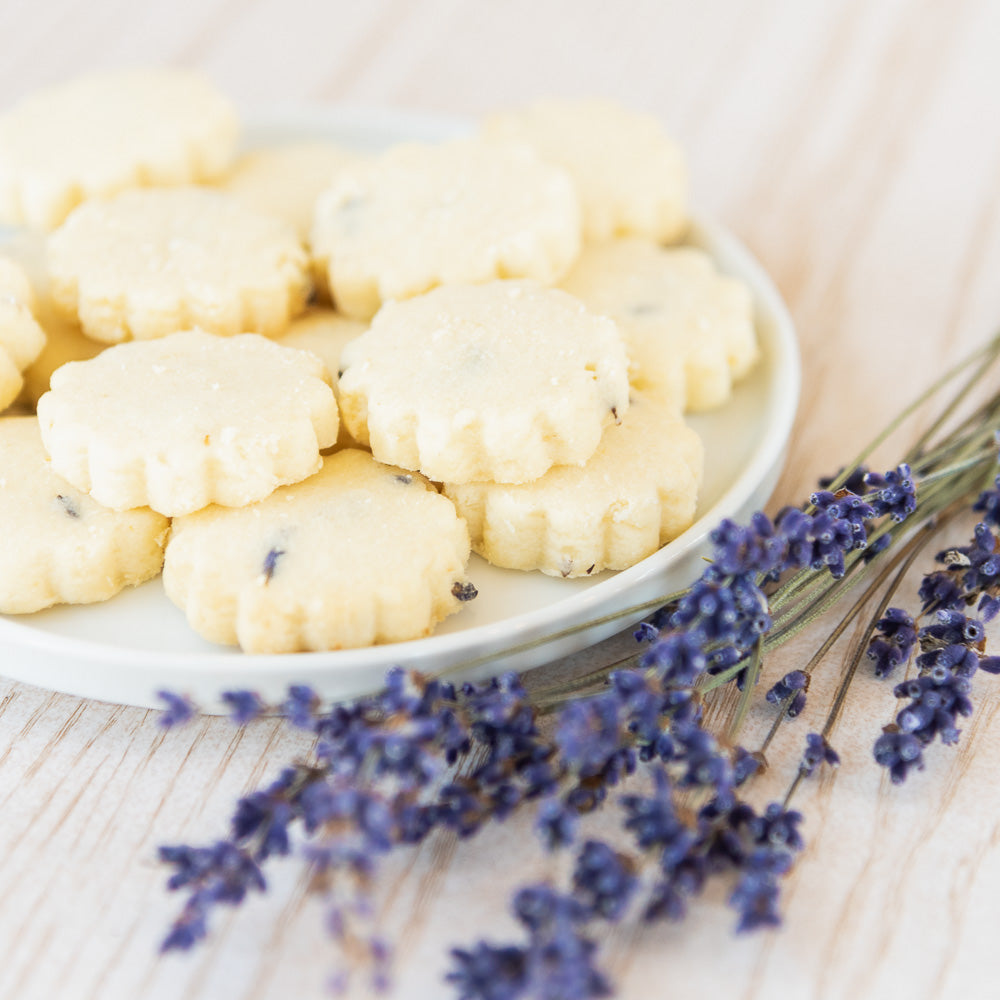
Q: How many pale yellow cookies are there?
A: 14